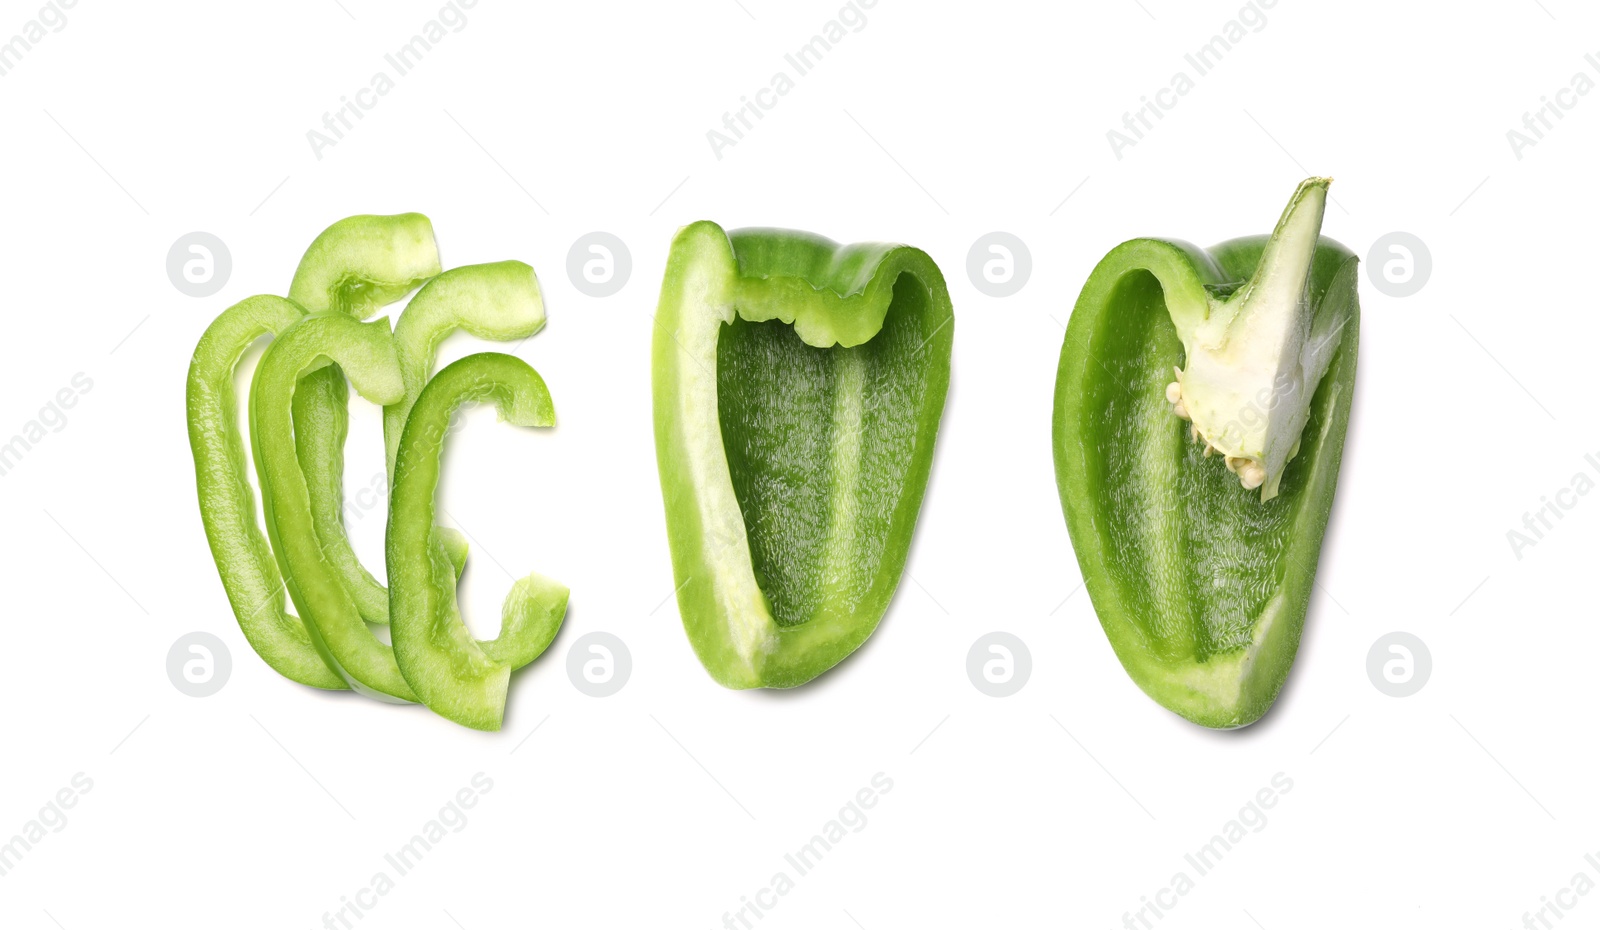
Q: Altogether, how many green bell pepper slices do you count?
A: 5